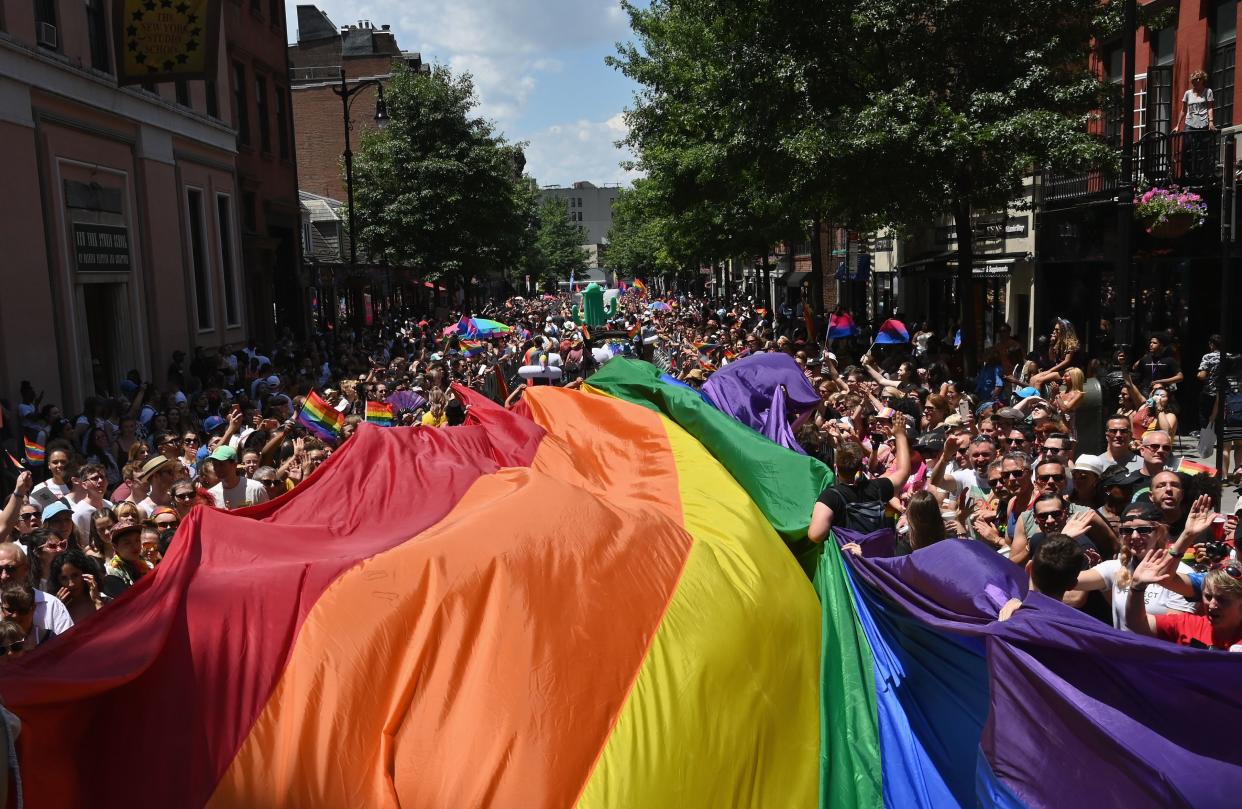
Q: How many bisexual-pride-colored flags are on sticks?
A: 2